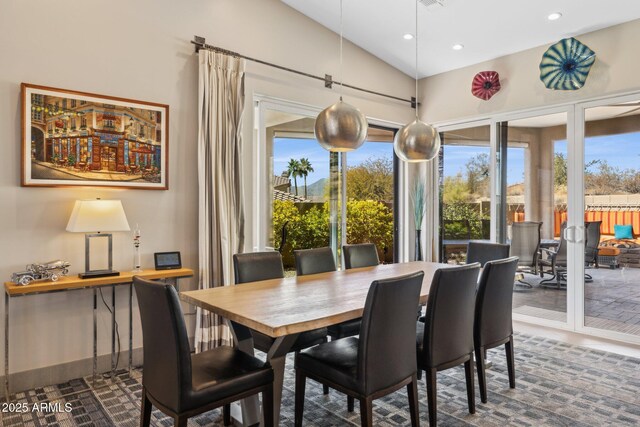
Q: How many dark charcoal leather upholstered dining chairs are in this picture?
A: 8